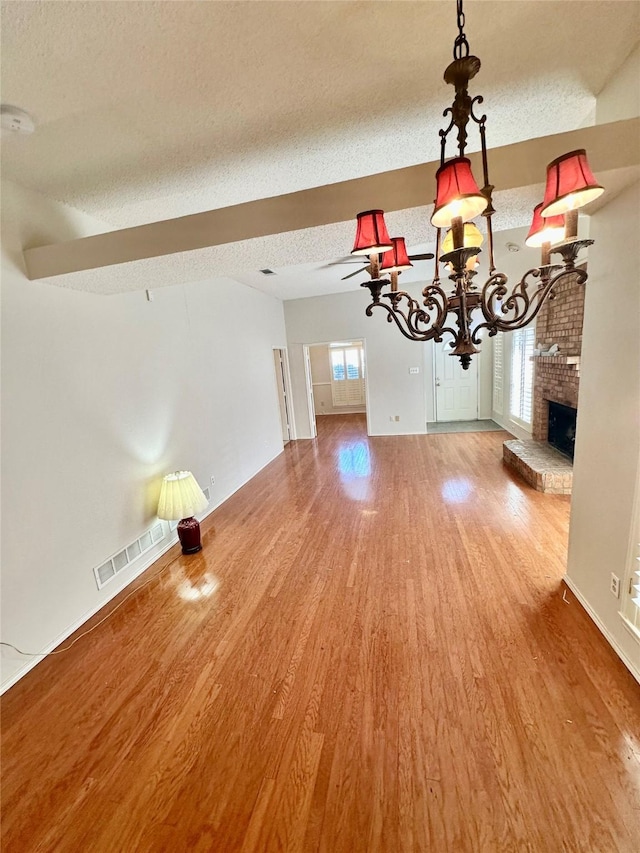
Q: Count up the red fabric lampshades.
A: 5